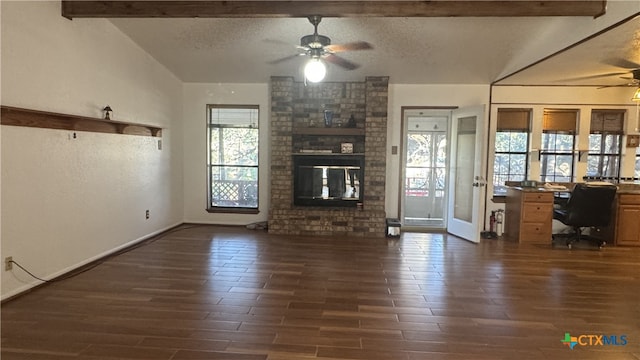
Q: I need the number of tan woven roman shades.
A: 3